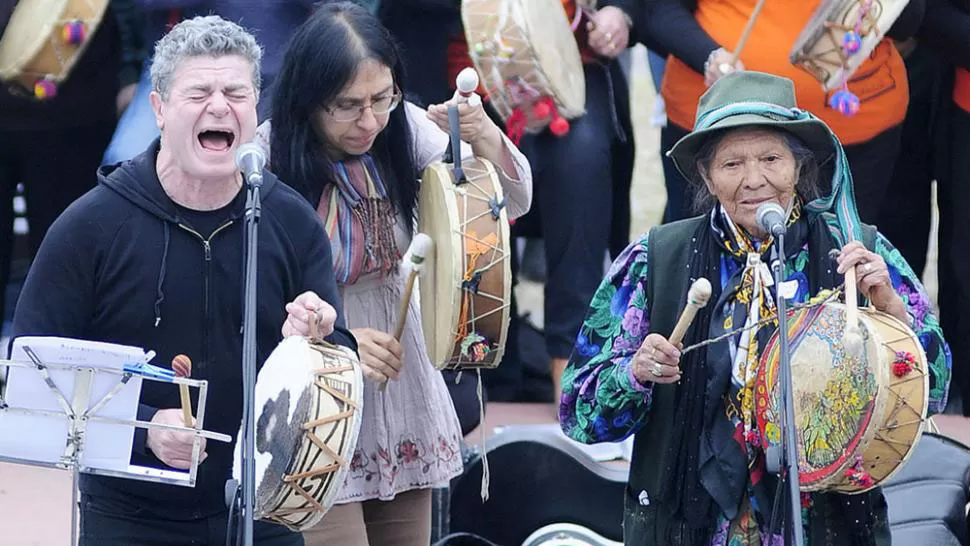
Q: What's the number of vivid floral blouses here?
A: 1